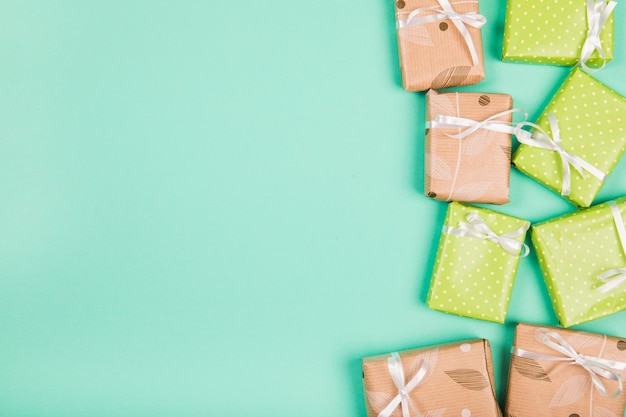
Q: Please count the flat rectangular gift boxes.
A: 8